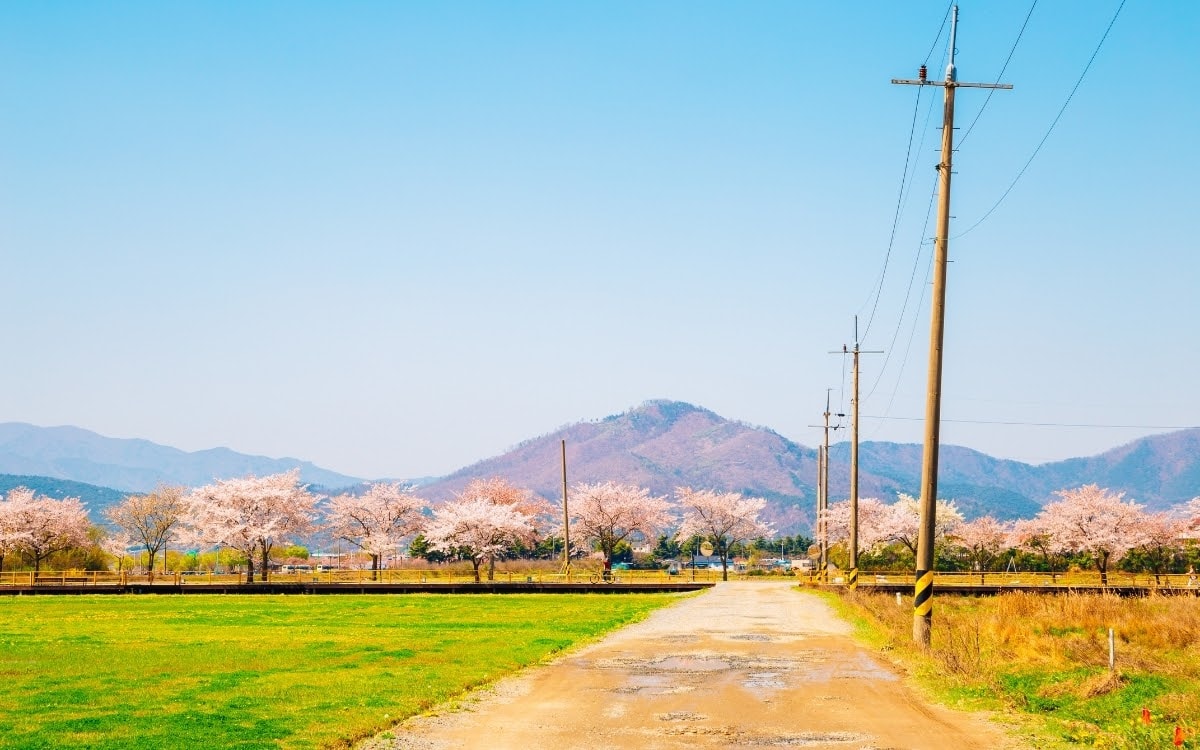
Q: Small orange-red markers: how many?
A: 2